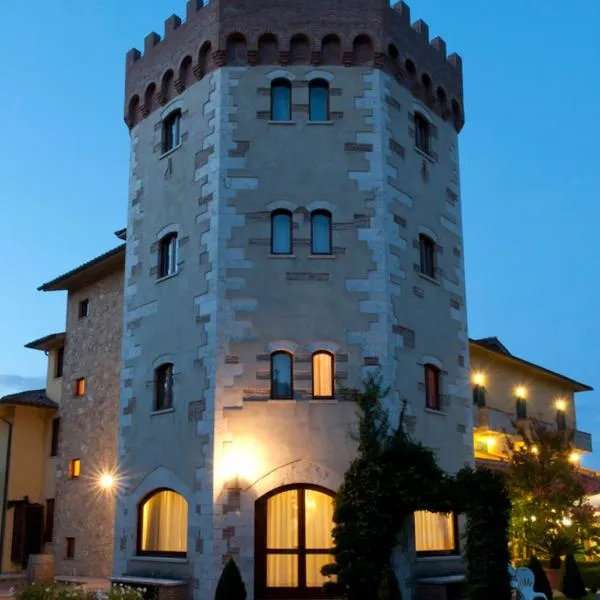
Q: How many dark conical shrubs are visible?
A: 3